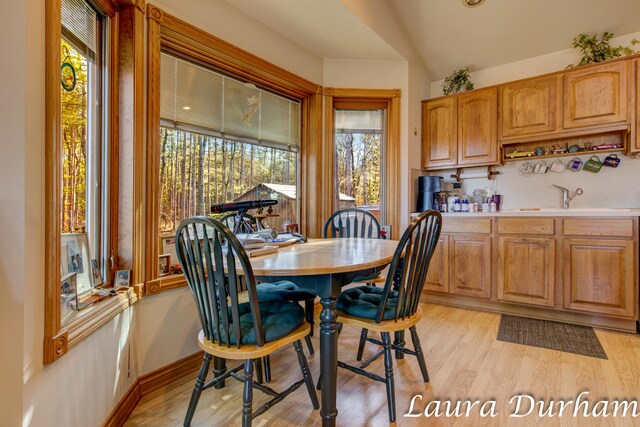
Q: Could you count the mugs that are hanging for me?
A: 6